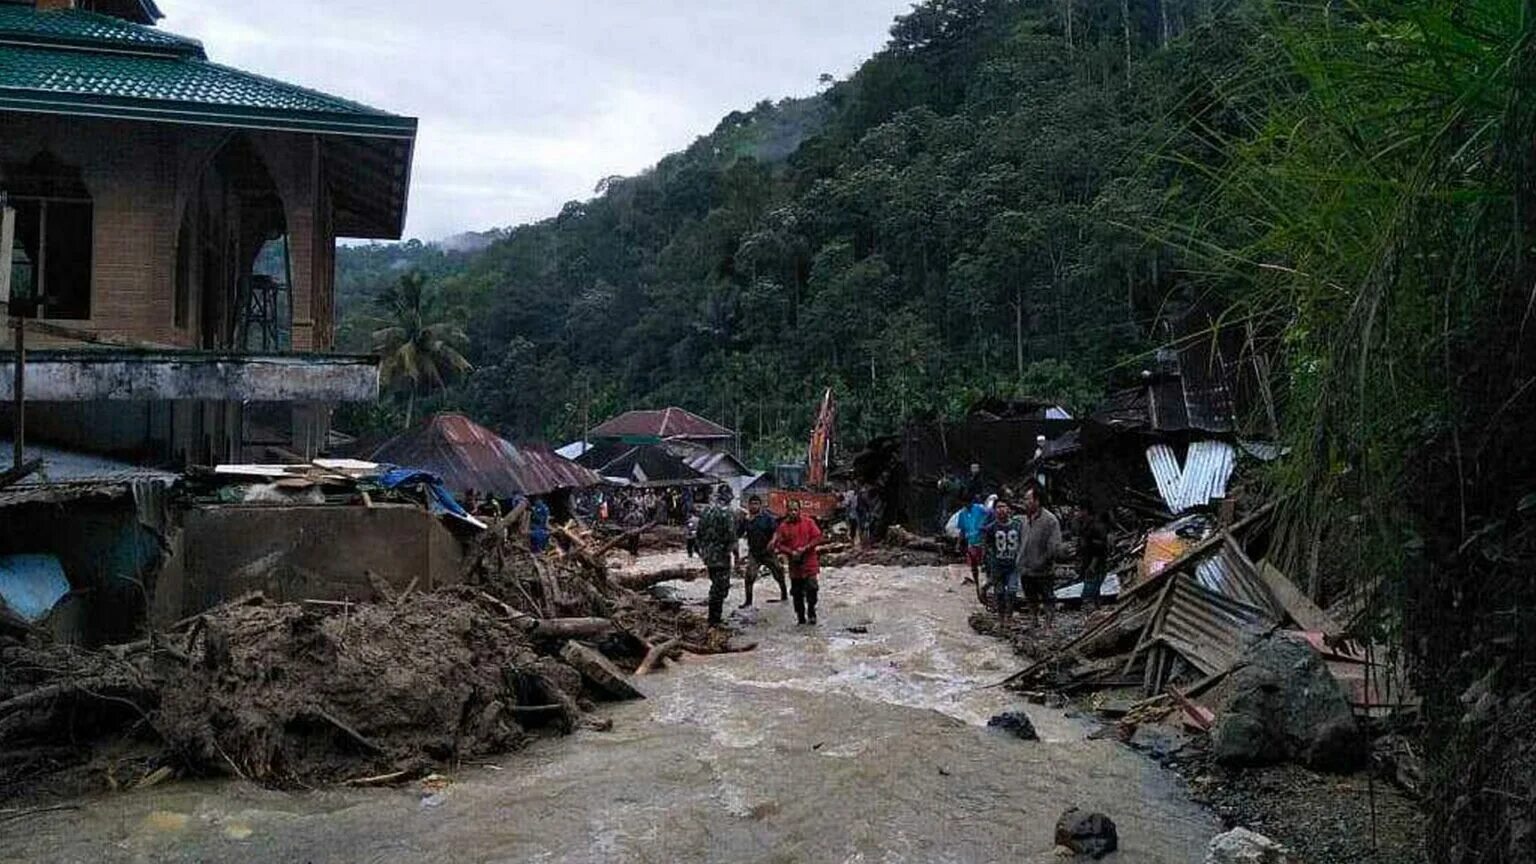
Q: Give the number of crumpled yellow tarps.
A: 1